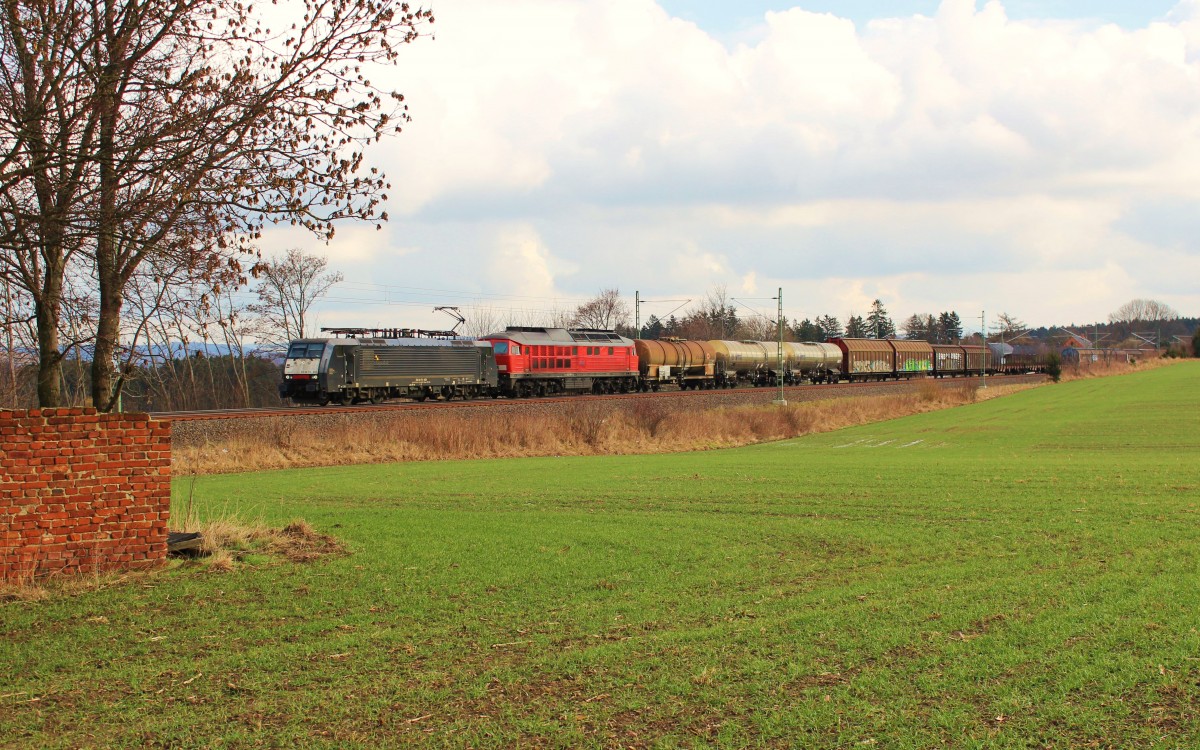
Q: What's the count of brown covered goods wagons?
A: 4